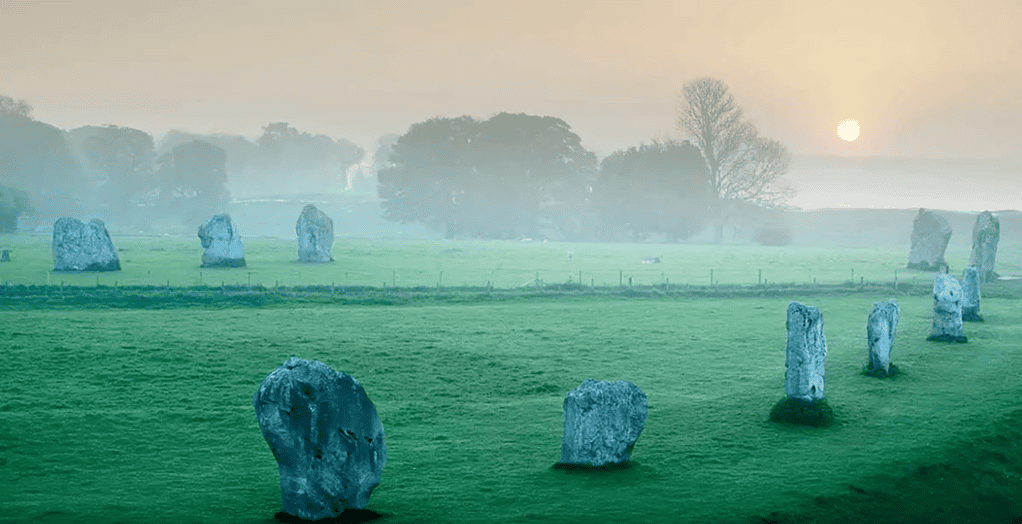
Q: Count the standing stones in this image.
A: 11